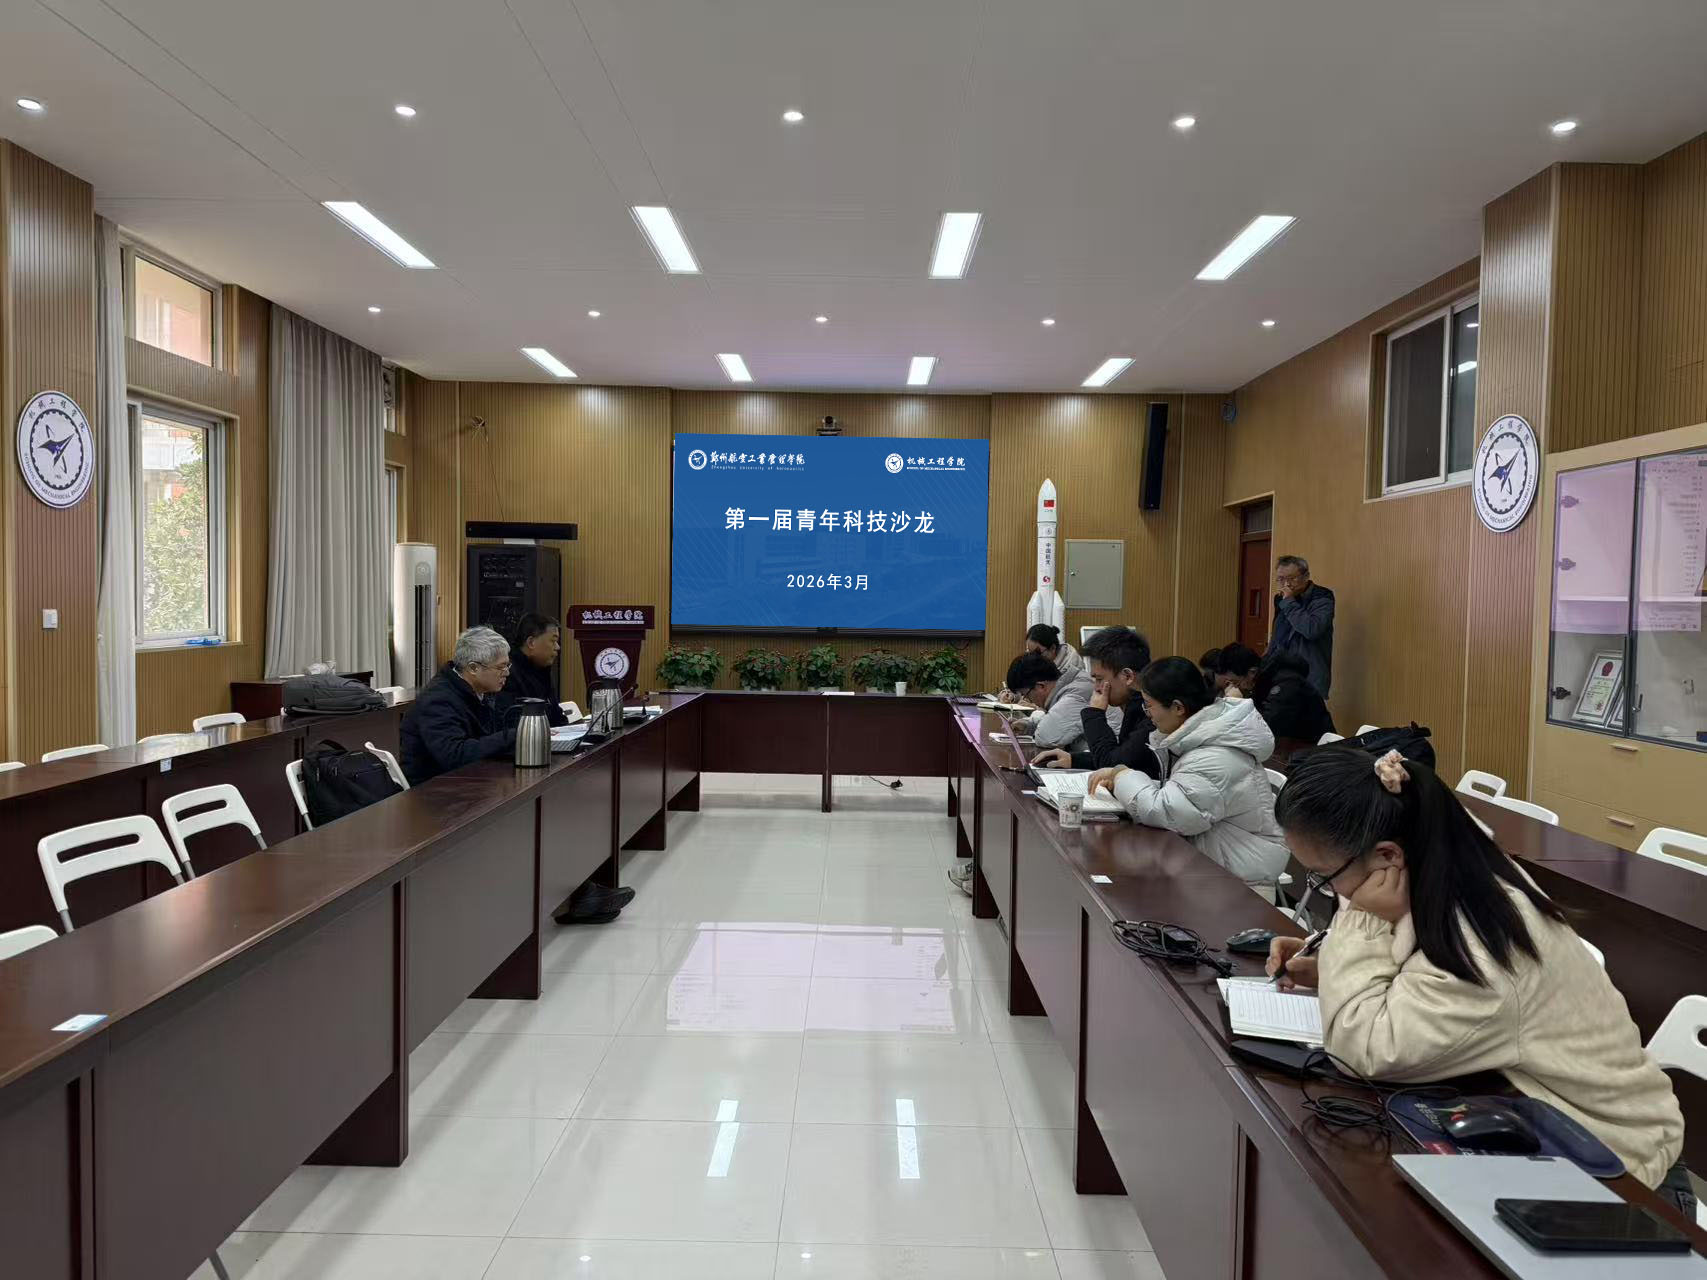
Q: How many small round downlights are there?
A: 10